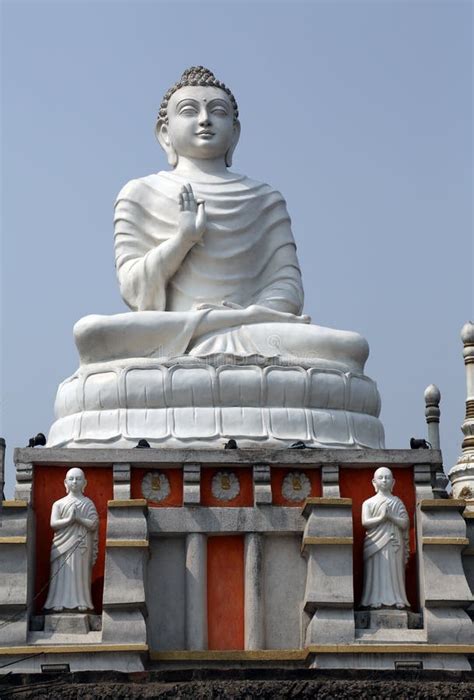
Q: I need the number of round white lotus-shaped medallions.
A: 3